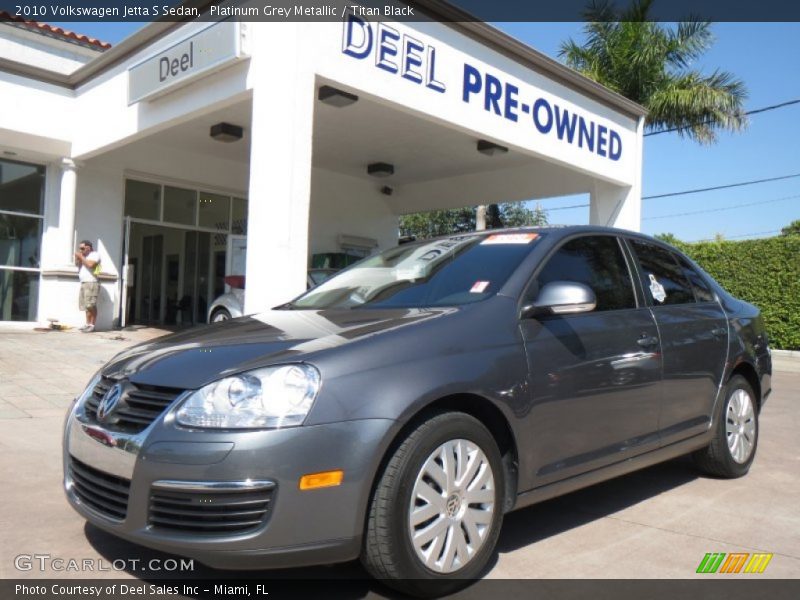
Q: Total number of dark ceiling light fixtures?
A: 4